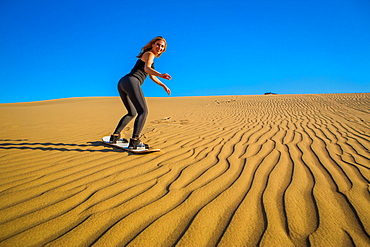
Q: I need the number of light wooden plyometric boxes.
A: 0